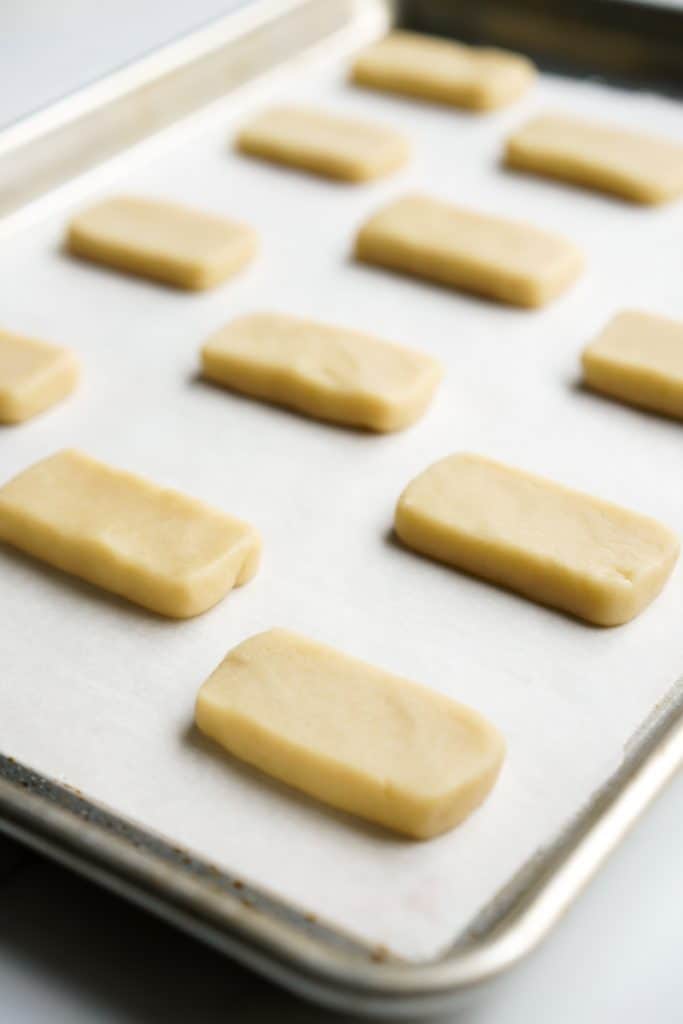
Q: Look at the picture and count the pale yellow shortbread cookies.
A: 11